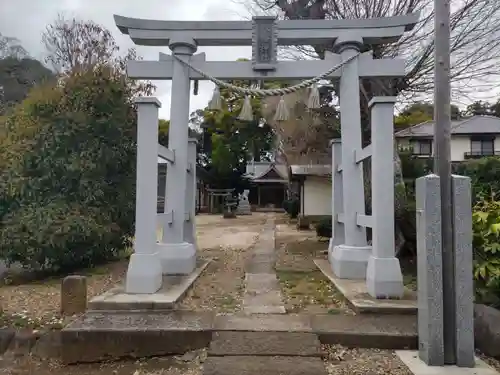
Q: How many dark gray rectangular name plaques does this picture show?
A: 1